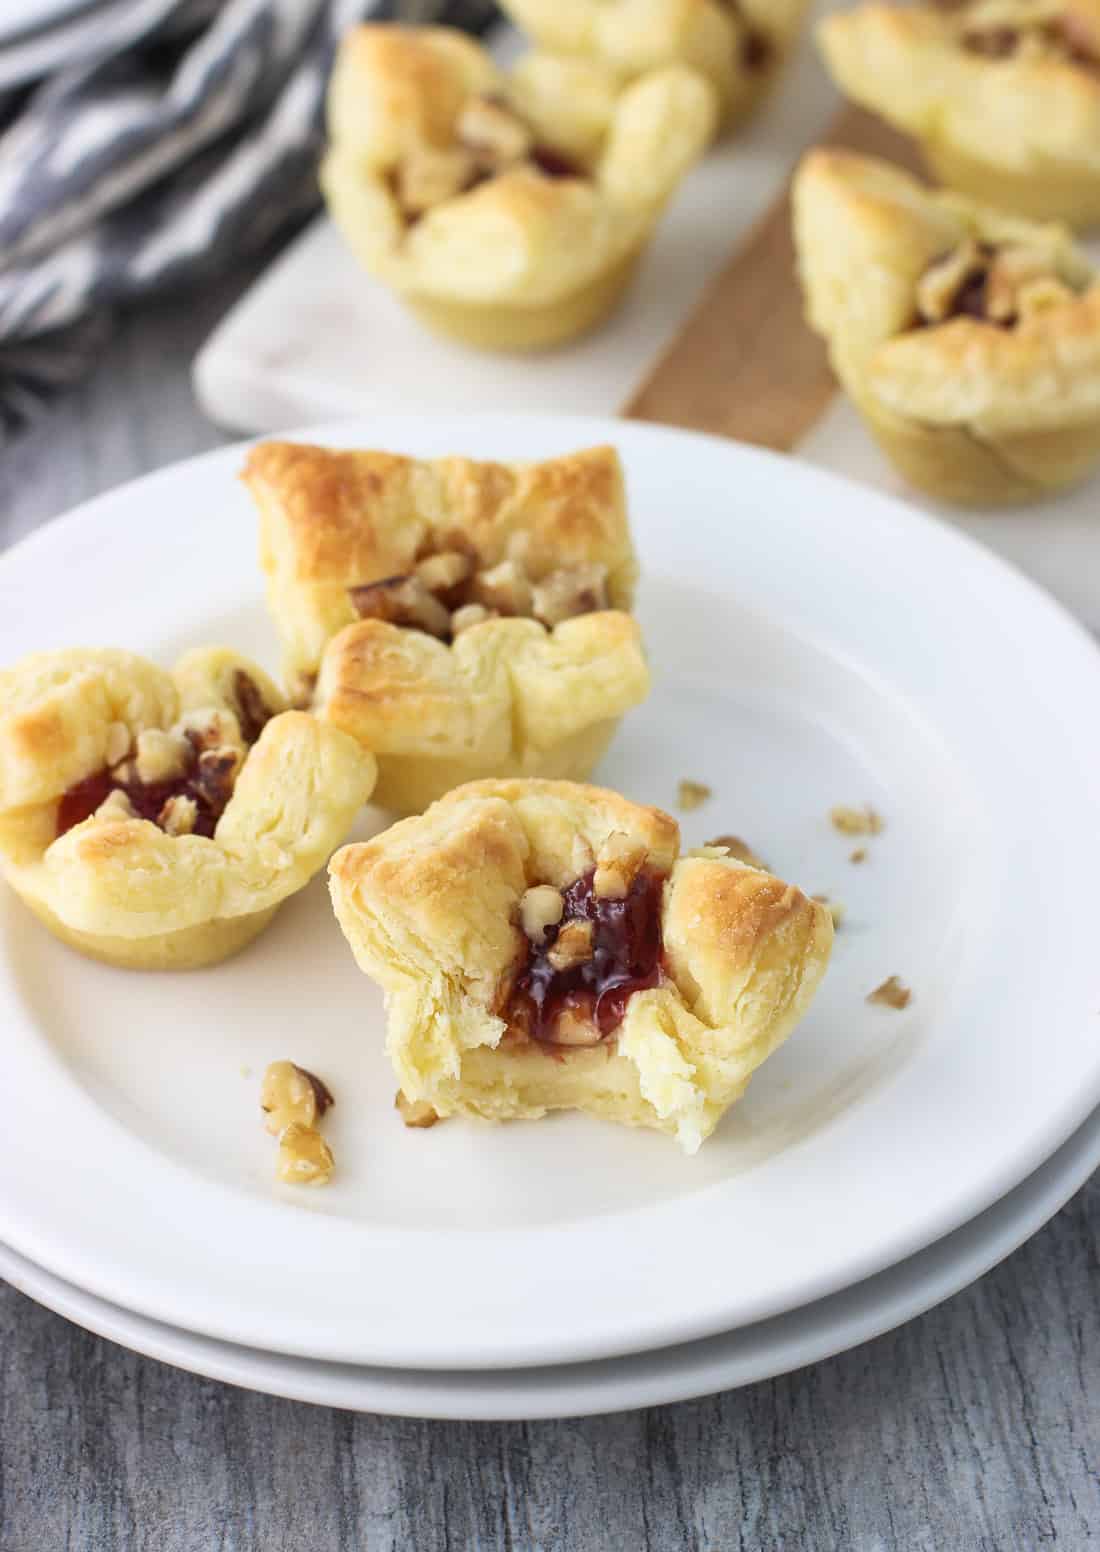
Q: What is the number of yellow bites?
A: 7